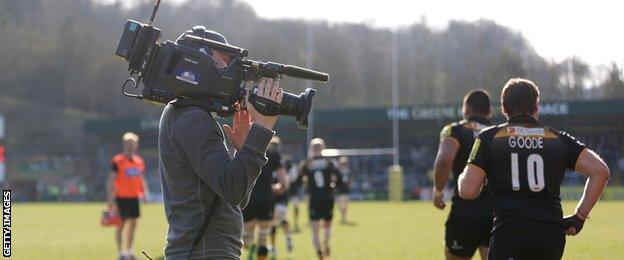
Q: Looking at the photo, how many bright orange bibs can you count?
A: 1